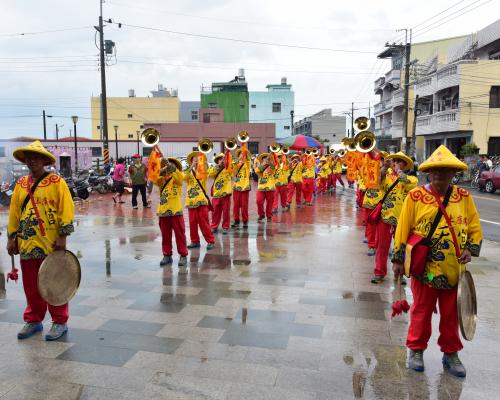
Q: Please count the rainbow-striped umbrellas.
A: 1